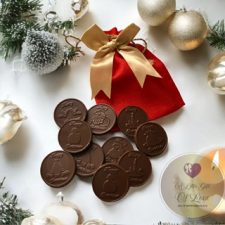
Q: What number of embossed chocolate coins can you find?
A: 10